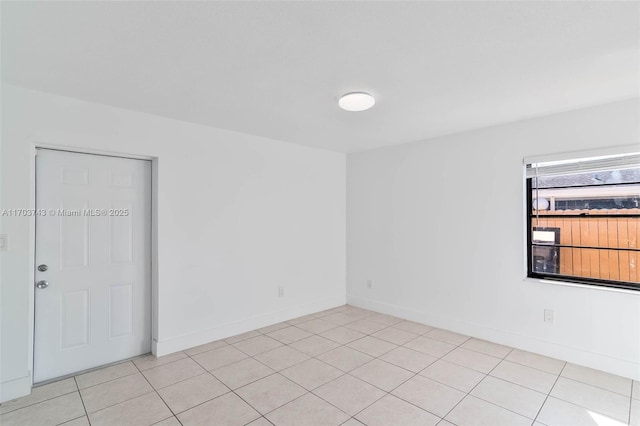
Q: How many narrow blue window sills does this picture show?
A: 0